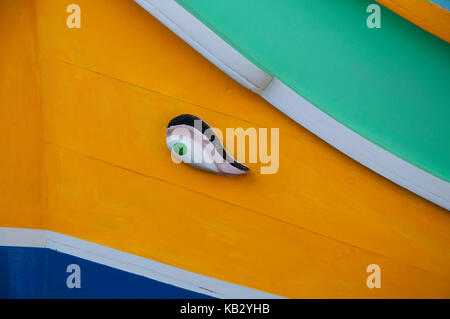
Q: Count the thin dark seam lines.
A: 2